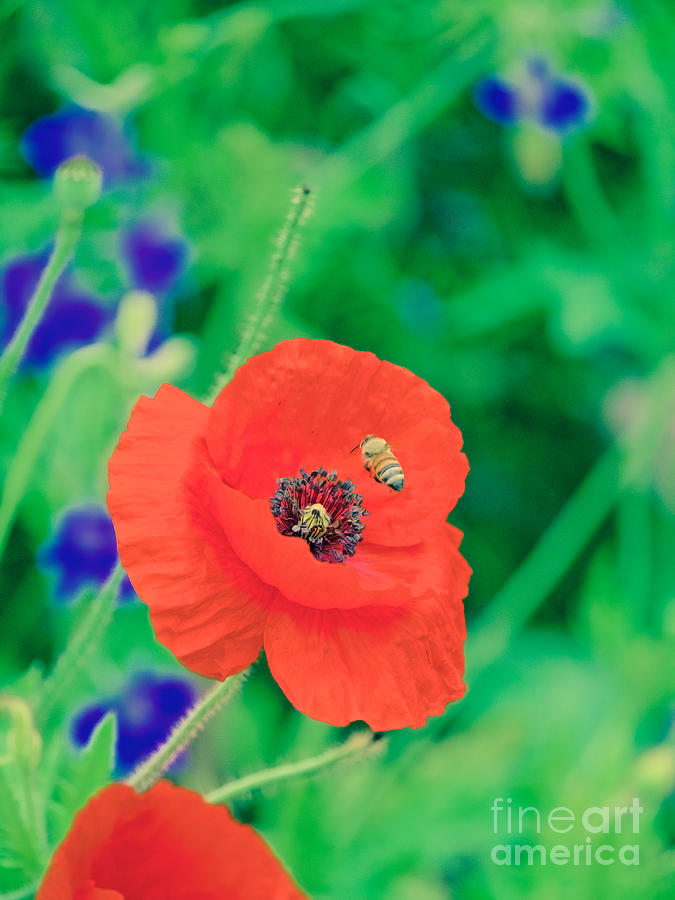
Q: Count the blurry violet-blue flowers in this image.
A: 6